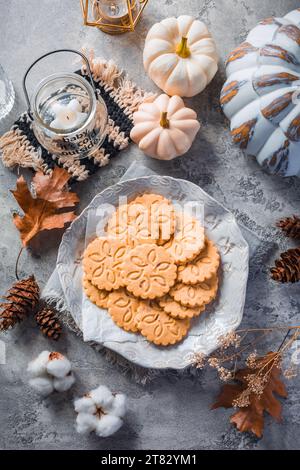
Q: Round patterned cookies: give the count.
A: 11